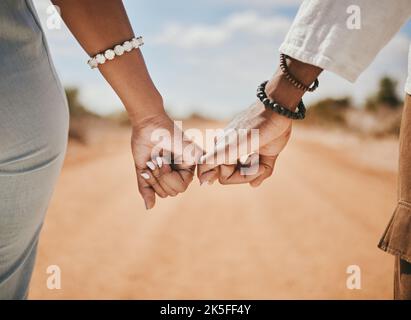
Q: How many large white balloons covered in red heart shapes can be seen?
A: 0